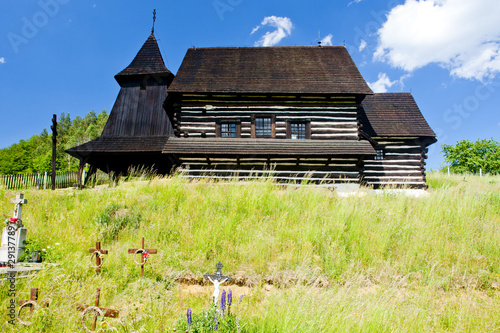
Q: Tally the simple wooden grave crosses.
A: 4